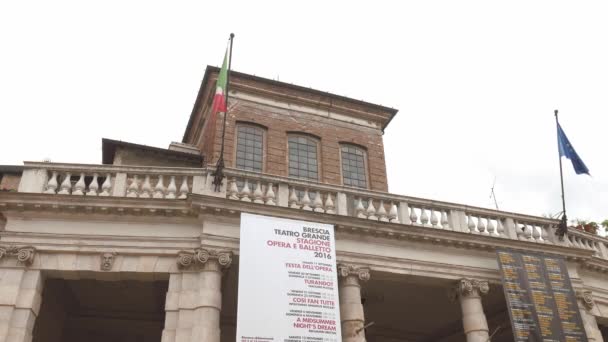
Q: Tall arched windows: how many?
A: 3